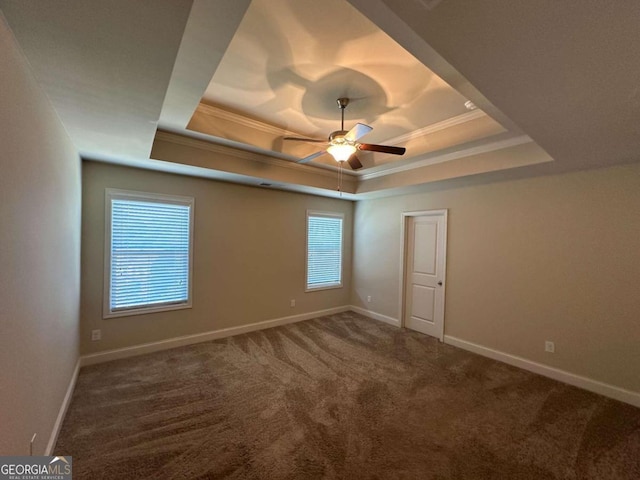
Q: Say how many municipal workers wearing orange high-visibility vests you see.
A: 0